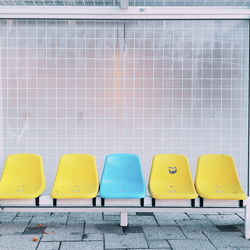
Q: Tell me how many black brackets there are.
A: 9